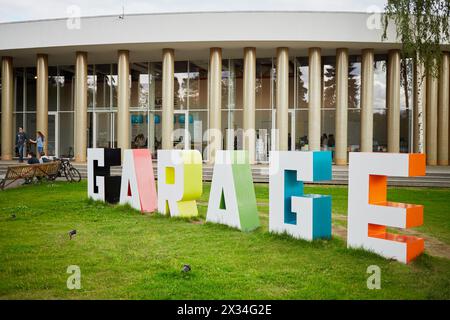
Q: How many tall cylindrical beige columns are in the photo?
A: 15